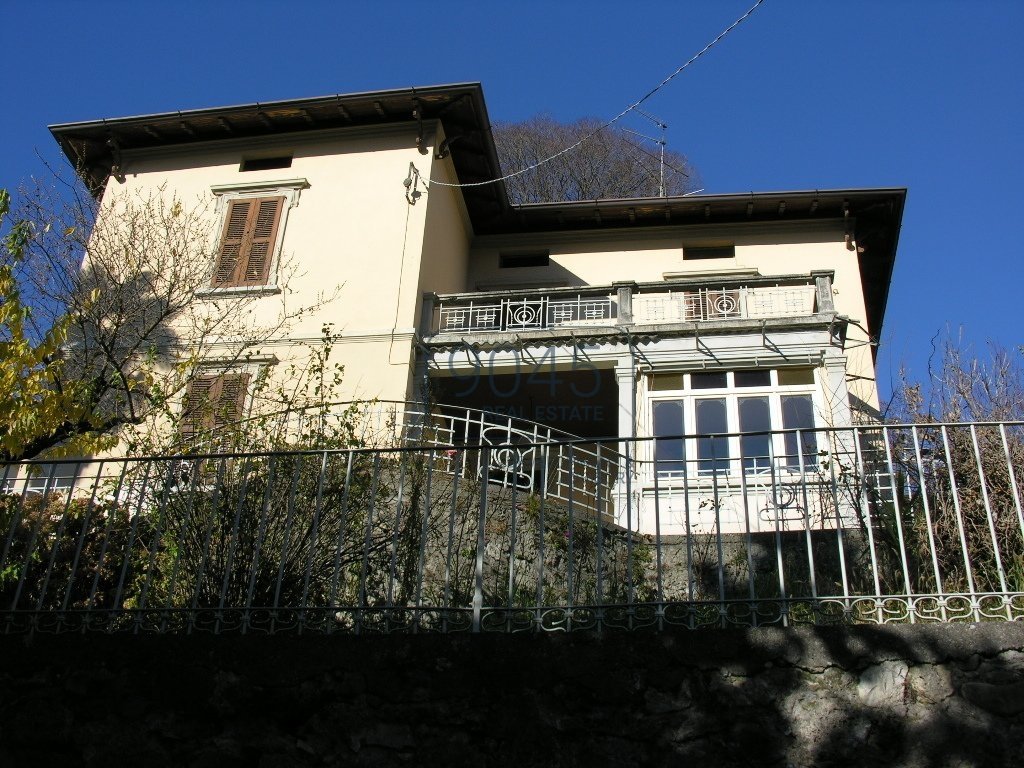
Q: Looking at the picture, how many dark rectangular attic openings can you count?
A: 3